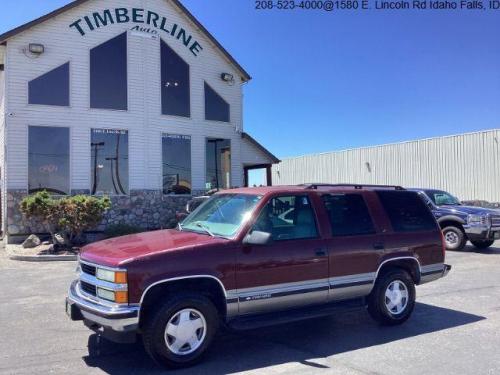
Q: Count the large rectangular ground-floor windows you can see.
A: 4